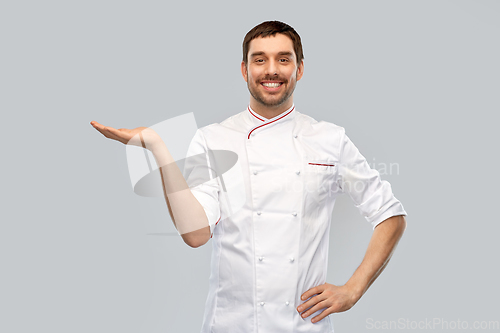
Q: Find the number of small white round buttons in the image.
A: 10